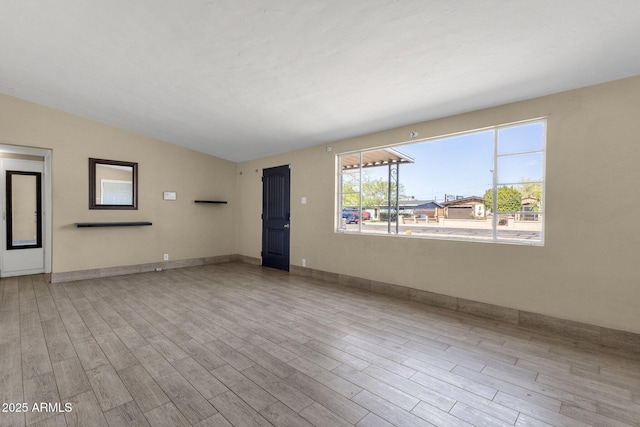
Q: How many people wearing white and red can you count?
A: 0